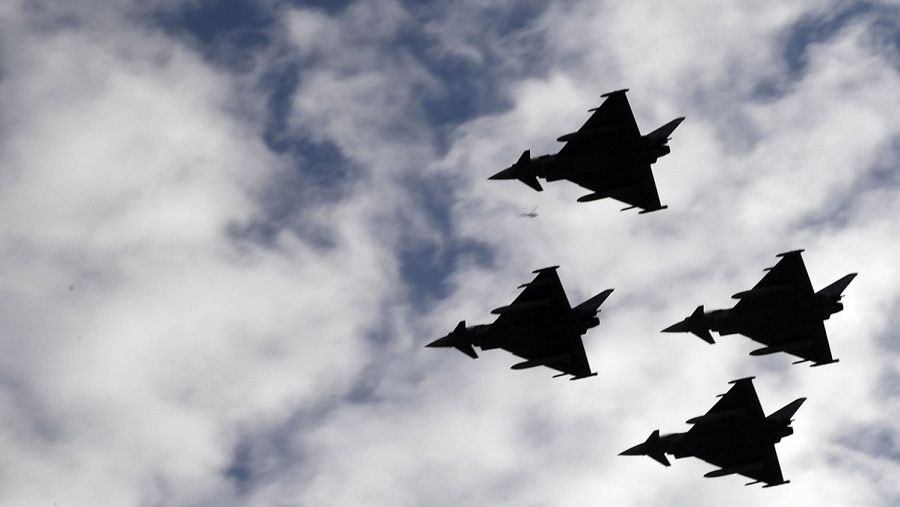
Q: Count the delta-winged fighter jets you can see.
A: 4